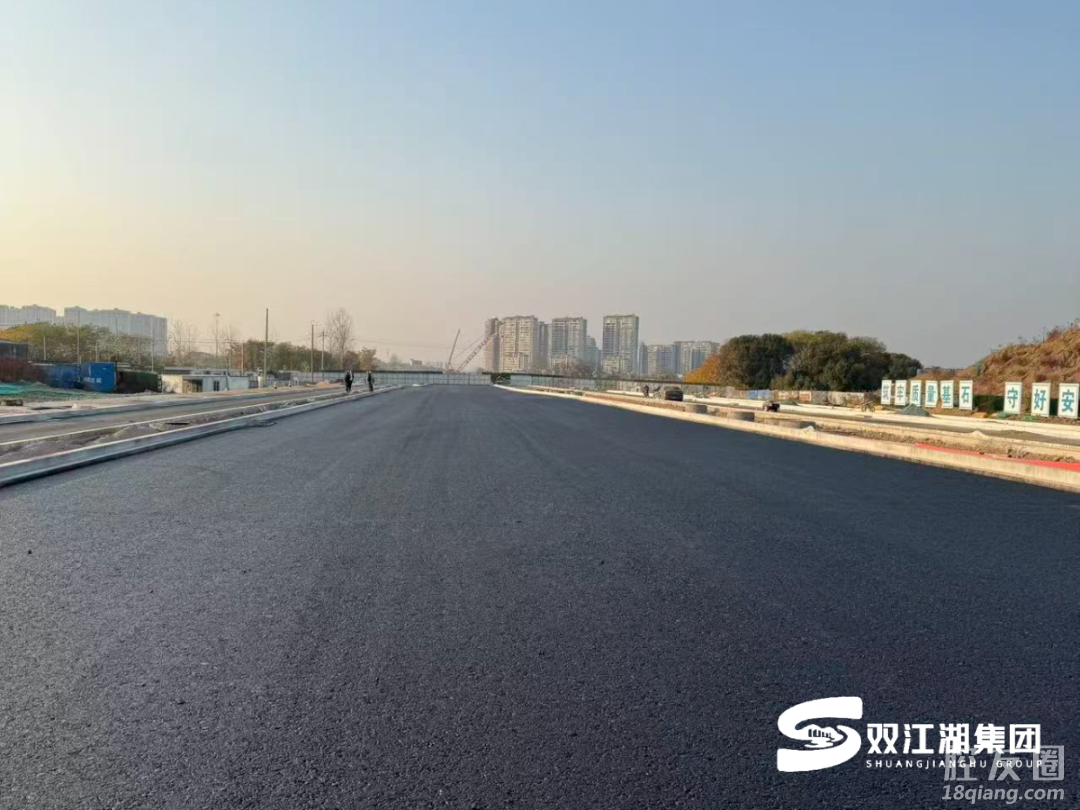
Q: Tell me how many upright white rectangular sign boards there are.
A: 9